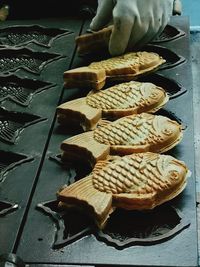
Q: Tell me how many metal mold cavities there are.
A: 12